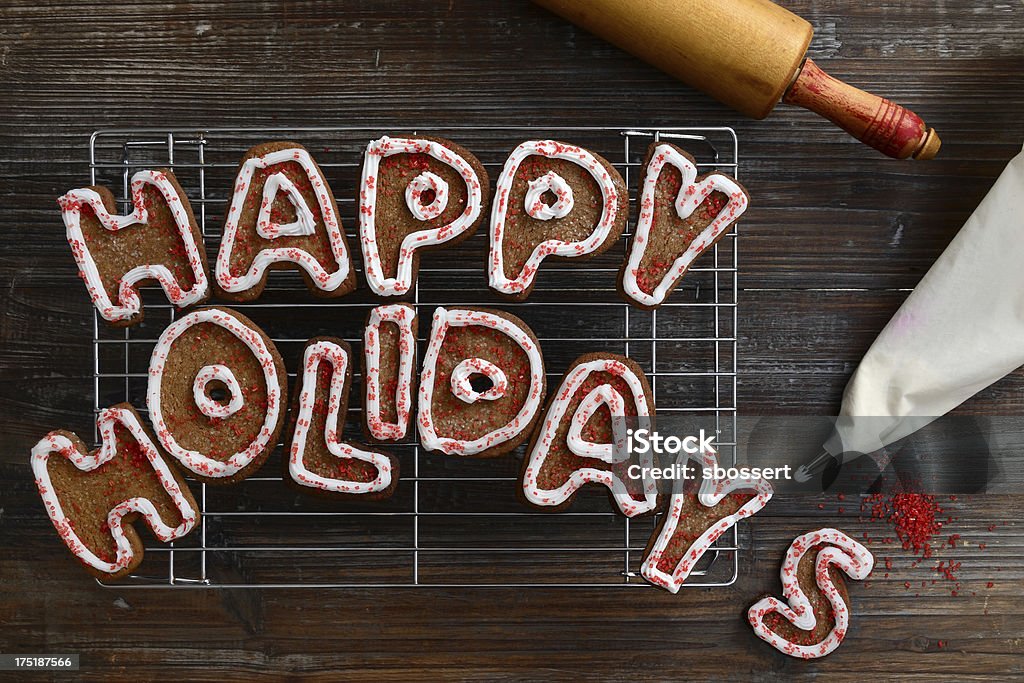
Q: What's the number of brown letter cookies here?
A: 13